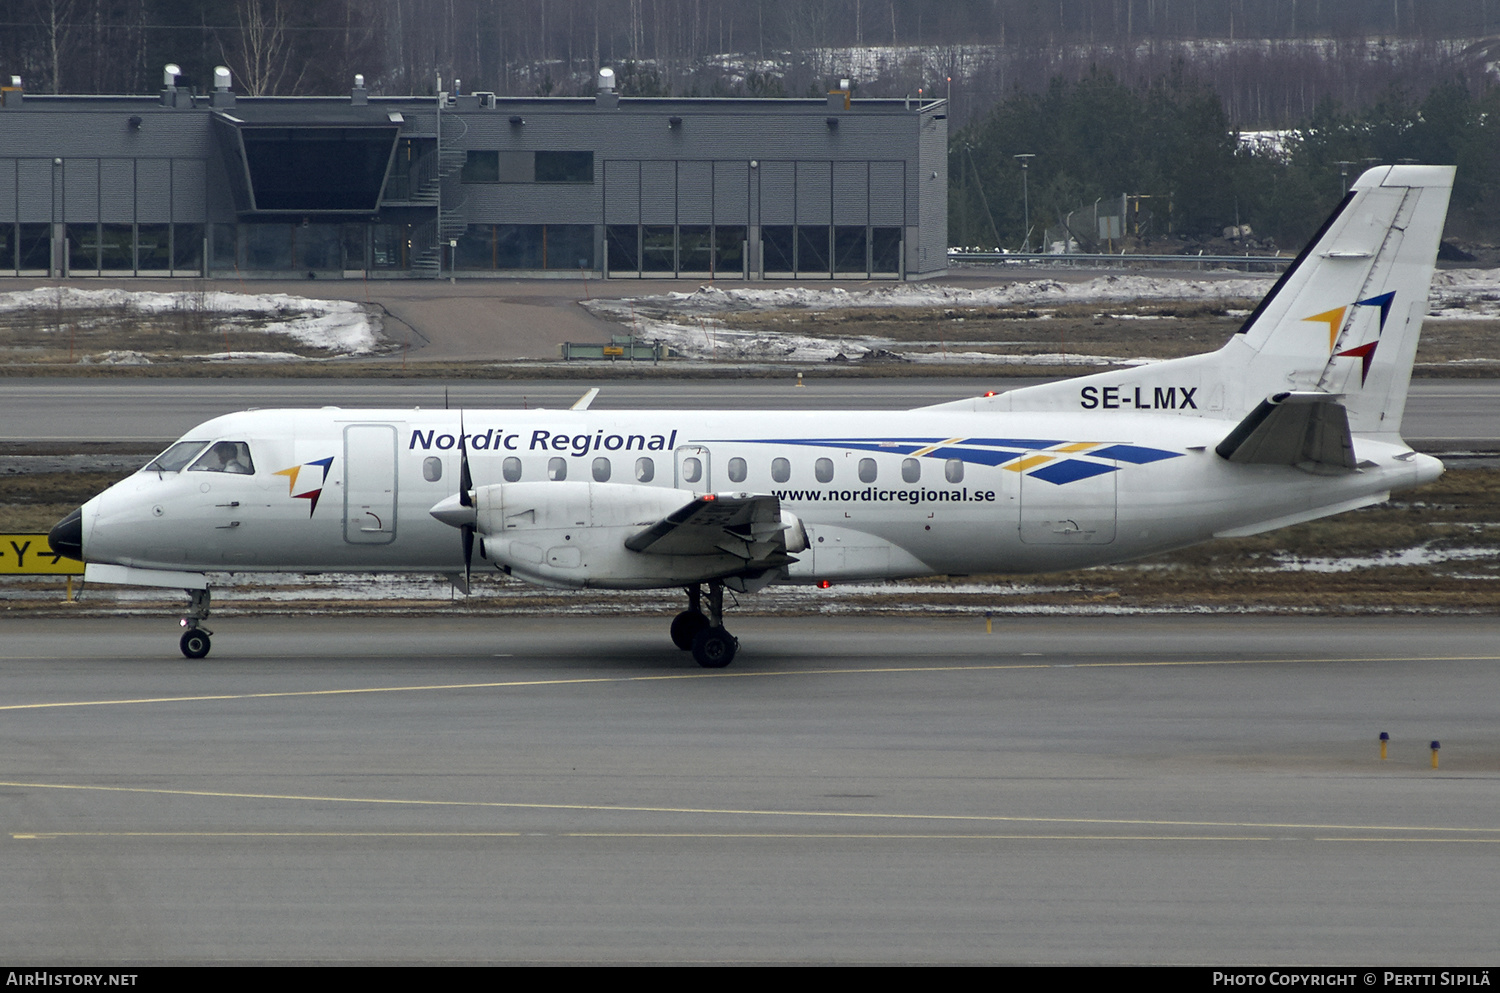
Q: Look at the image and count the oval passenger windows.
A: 12